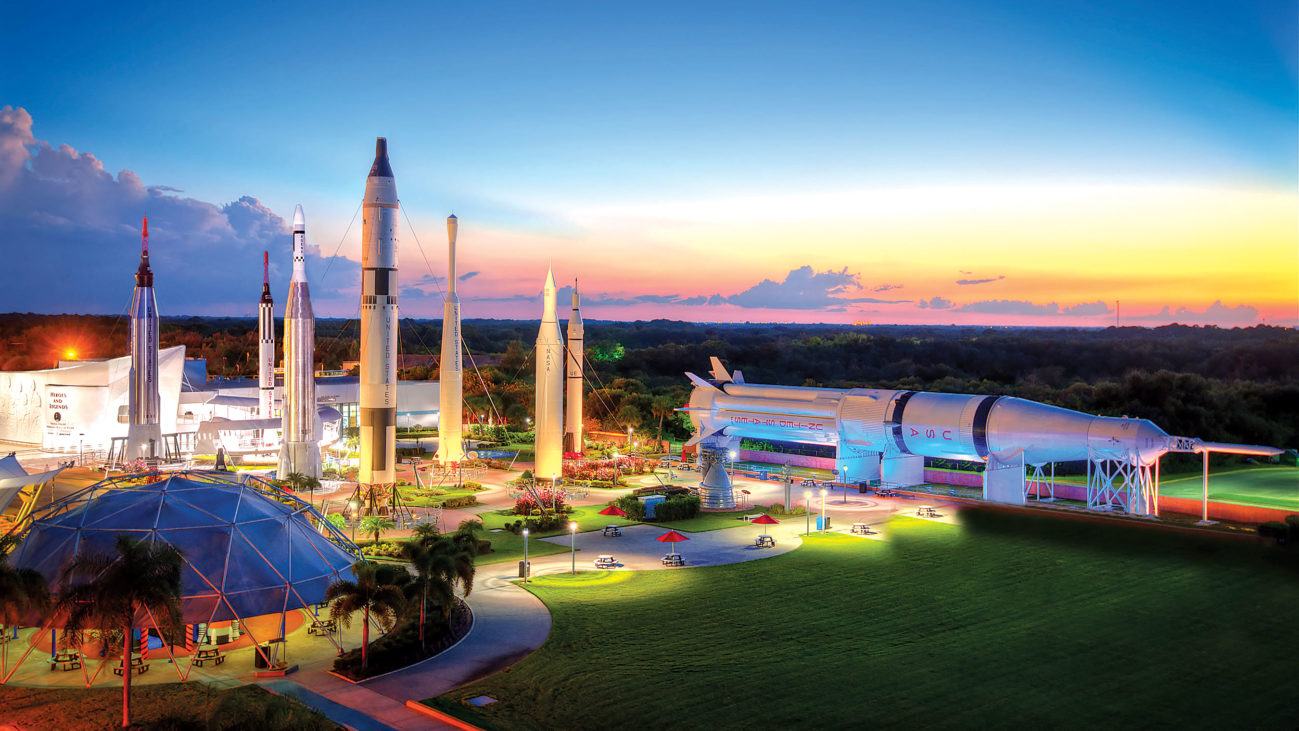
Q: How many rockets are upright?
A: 7